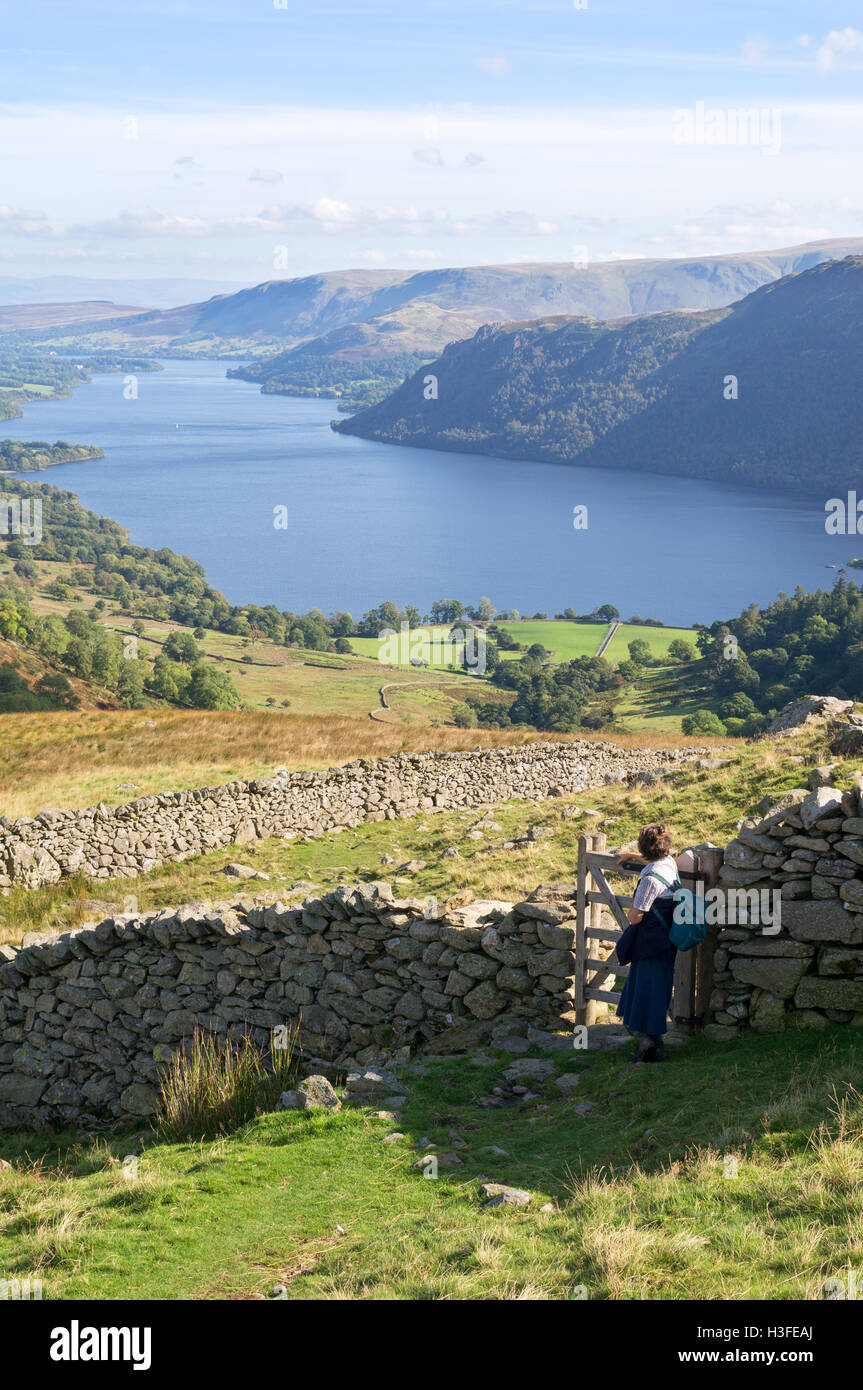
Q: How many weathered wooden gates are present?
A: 1